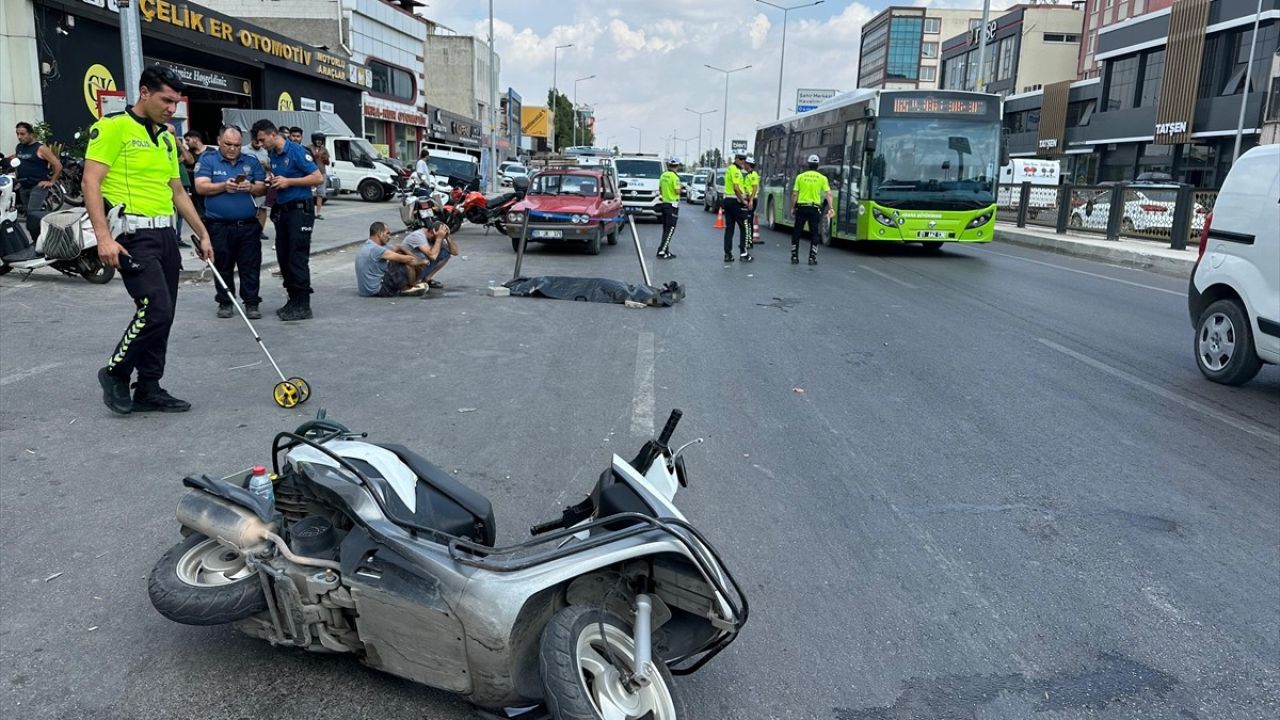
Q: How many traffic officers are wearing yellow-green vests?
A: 5